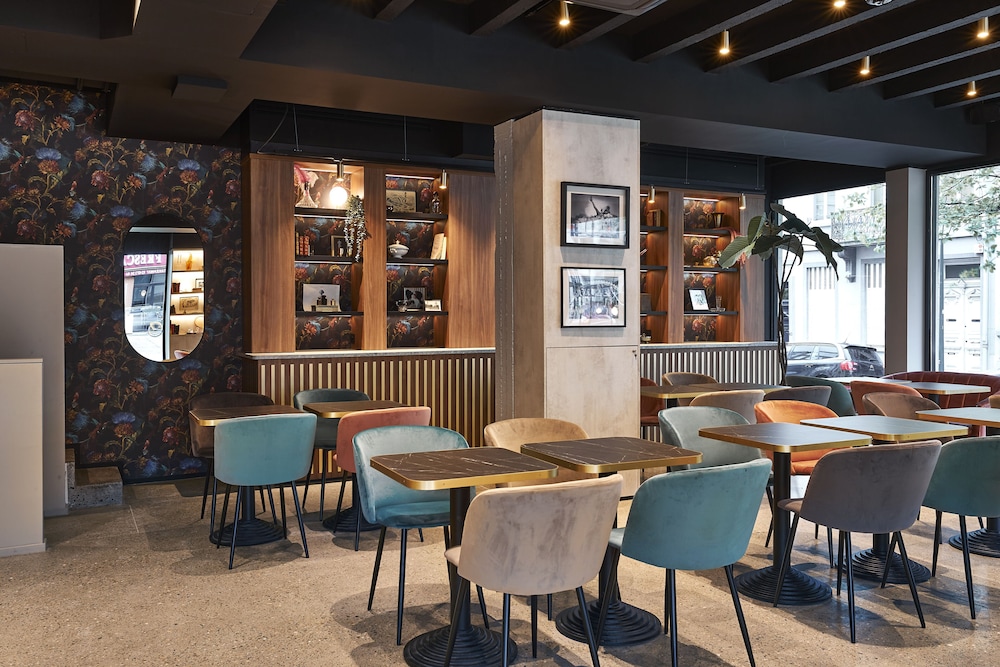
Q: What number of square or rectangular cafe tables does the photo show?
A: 11